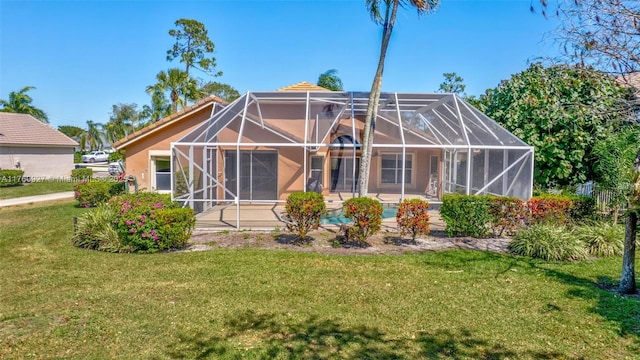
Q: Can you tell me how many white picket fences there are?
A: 1